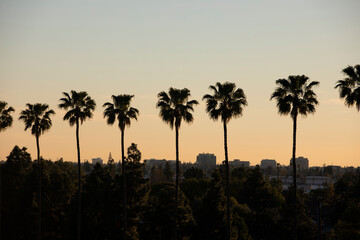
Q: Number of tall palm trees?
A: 8